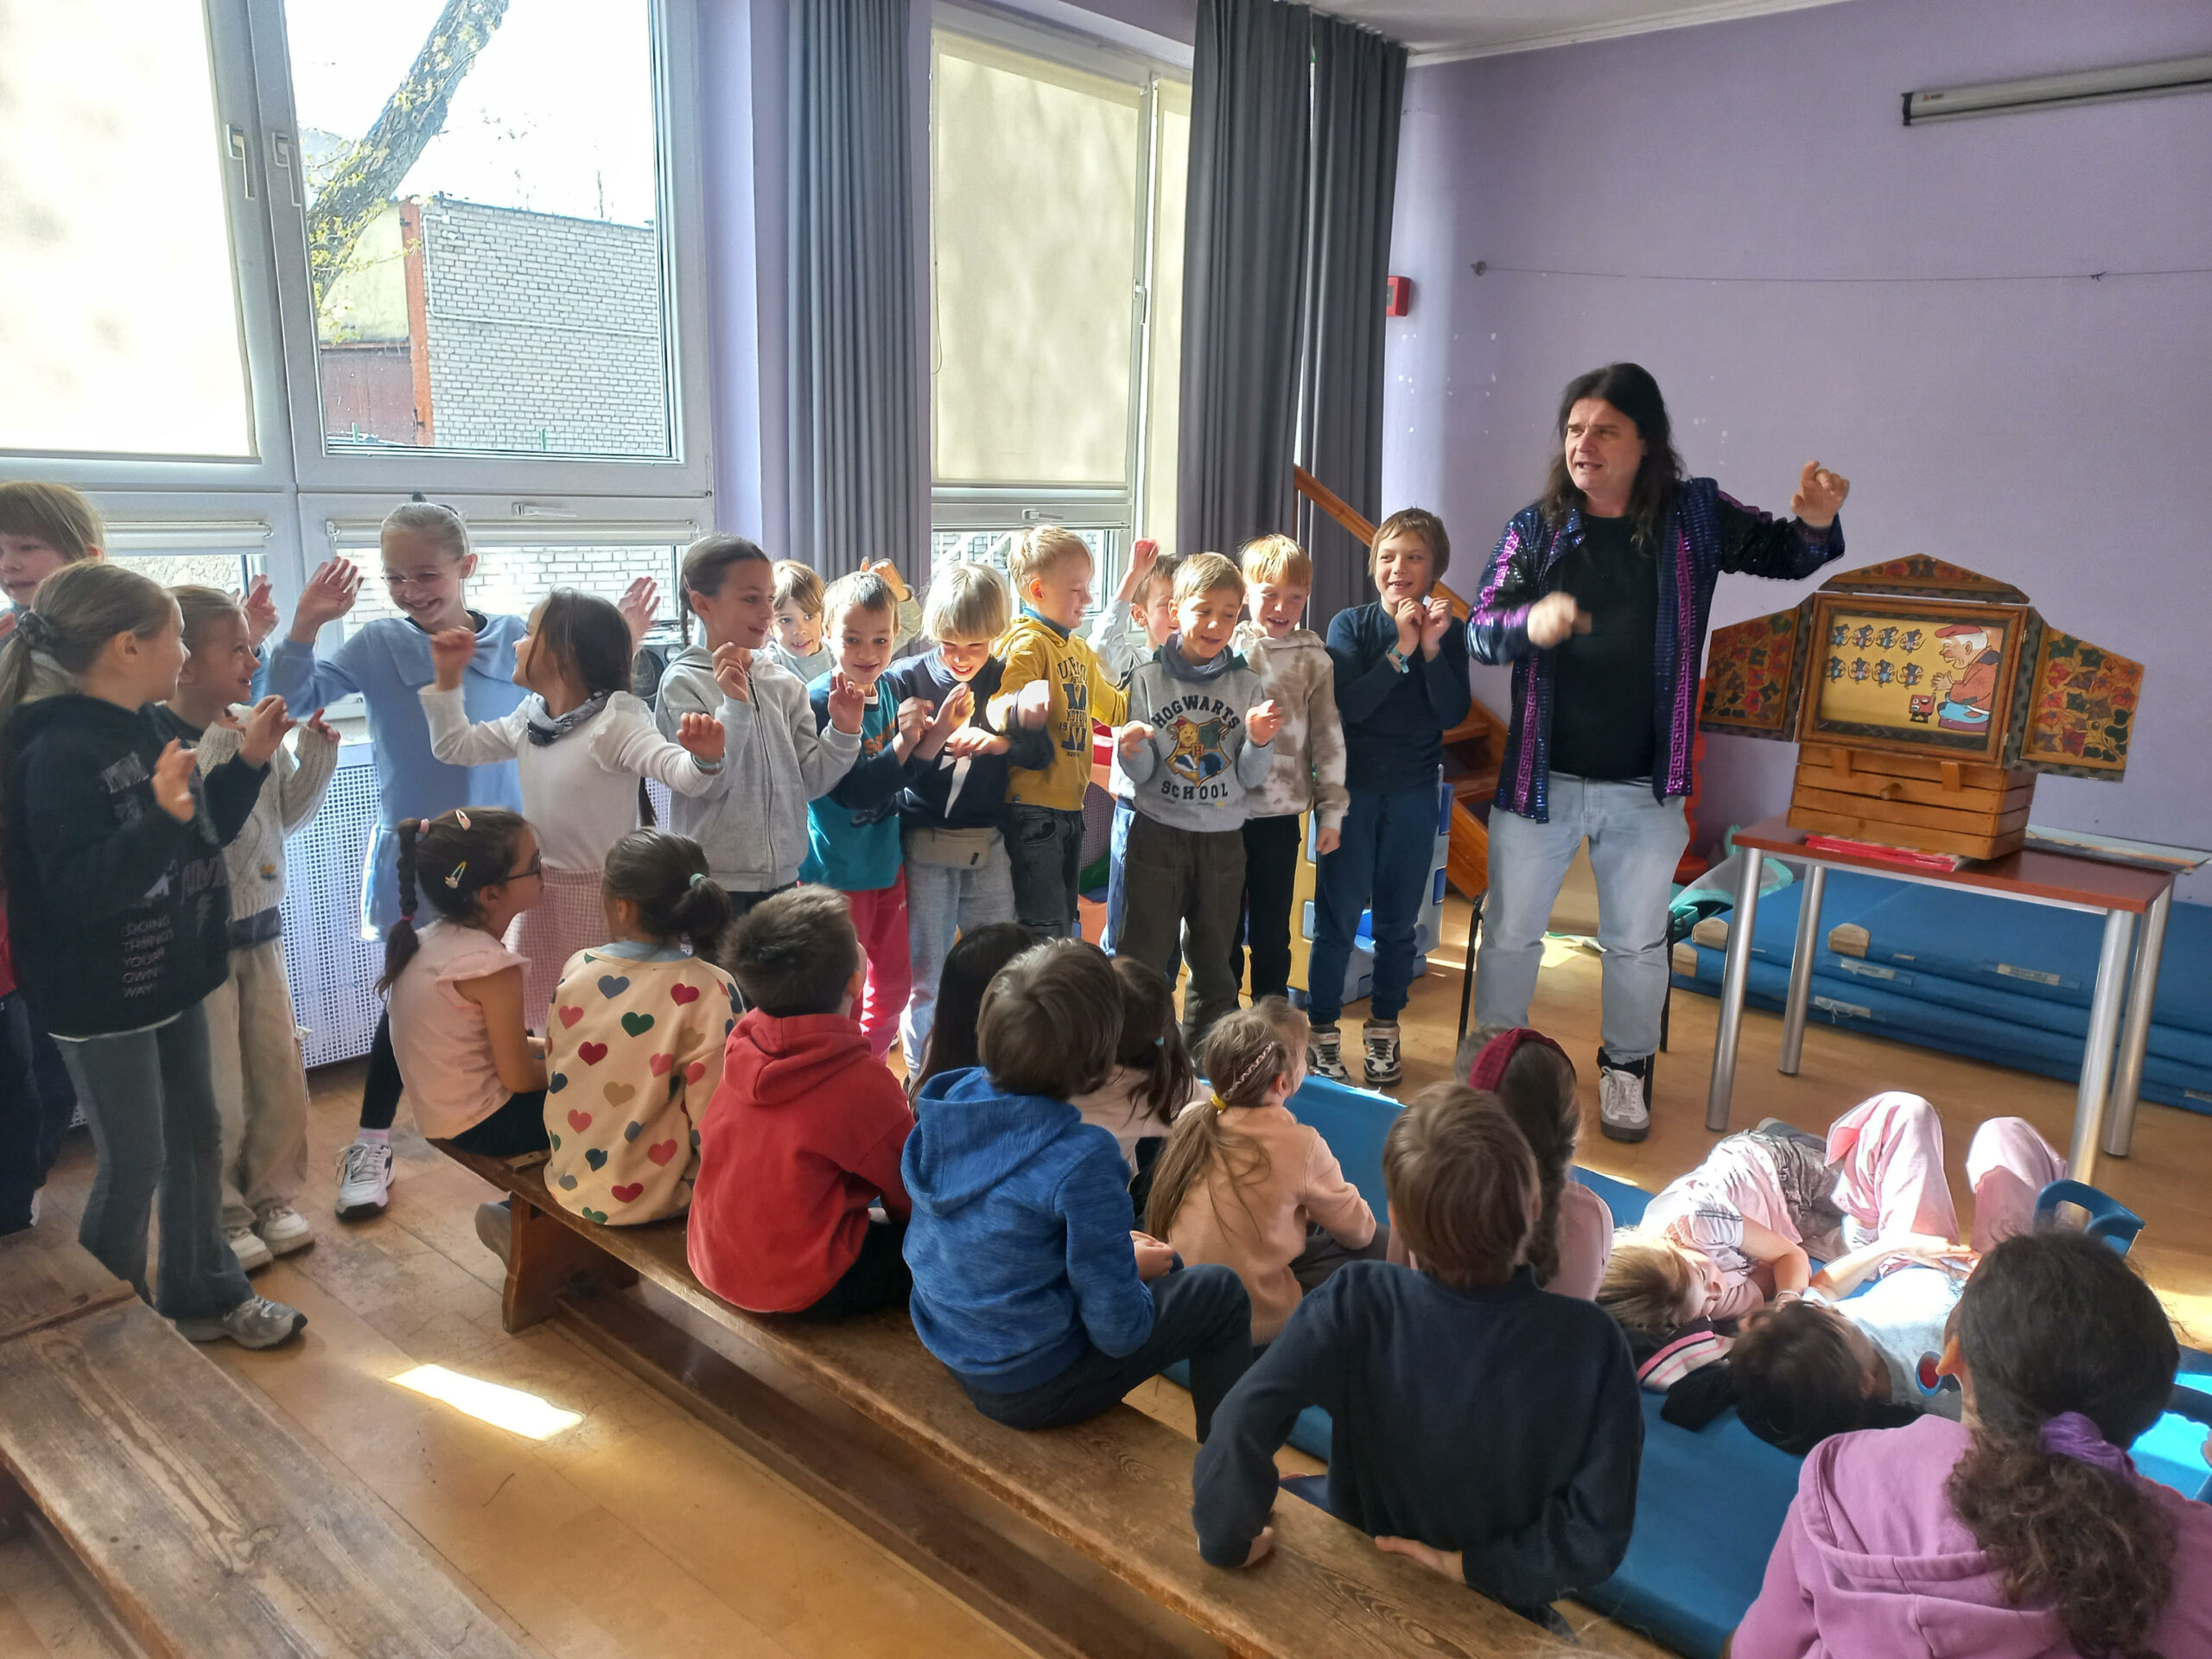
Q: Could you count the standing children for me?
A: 14